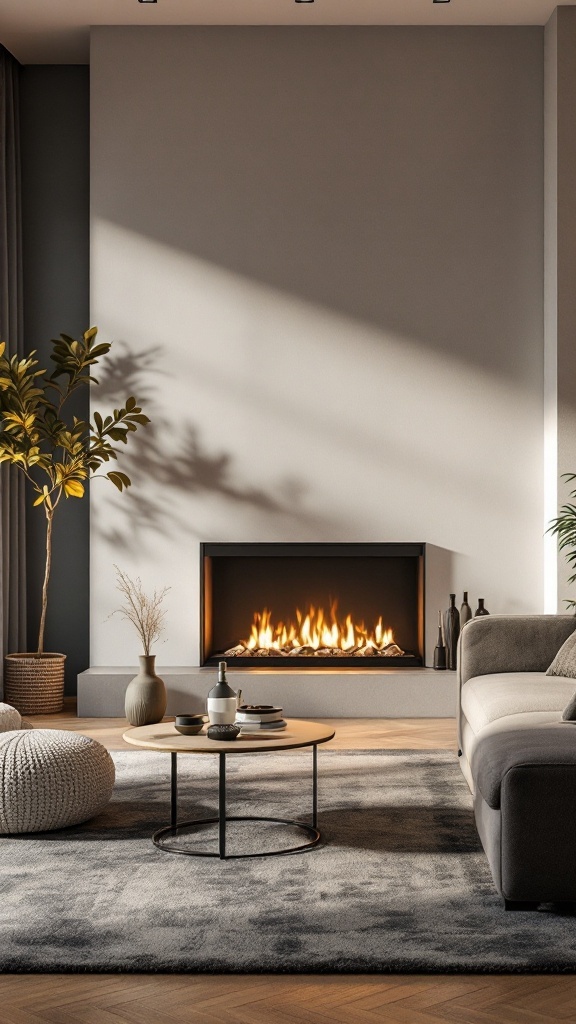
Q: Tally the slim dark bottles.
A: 4